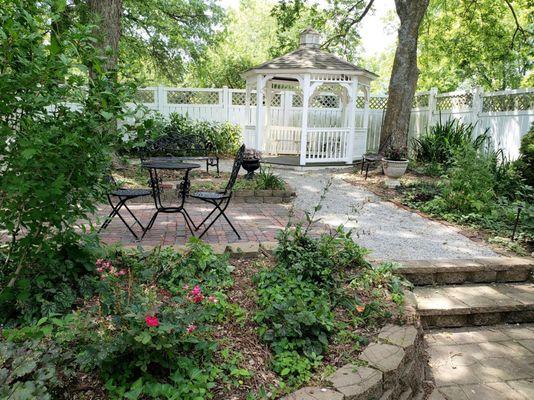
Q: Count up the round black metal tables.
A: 1